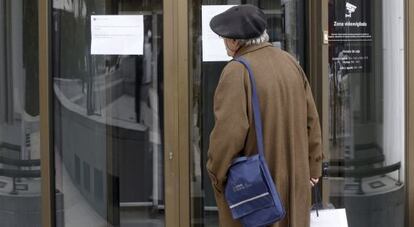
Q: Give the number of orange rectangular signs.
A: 0